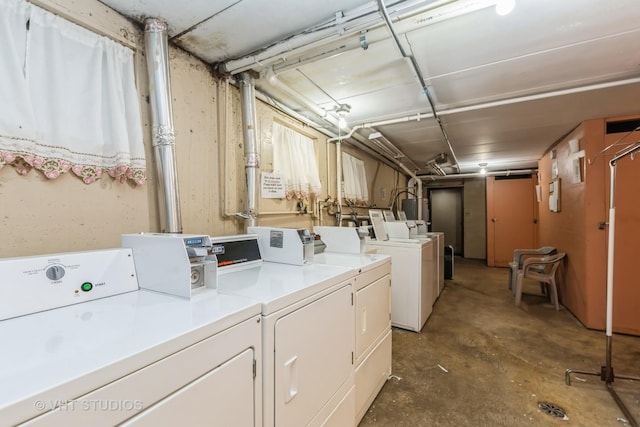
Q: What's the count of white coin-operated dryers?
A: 3